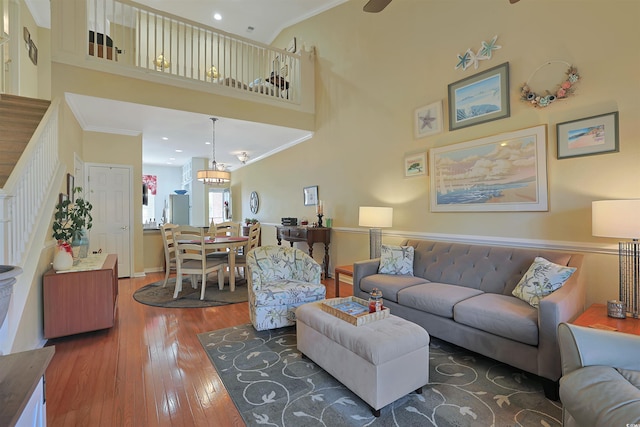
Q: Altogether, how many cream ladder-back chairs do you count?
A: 4